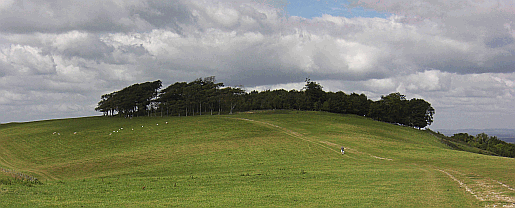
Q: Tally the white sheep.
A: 12